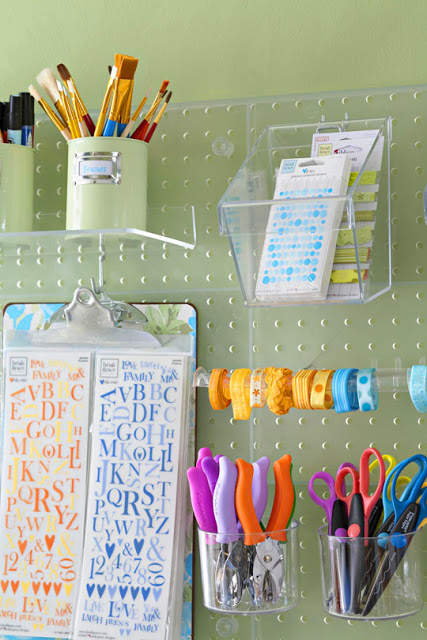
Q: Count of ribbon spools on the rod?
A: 9